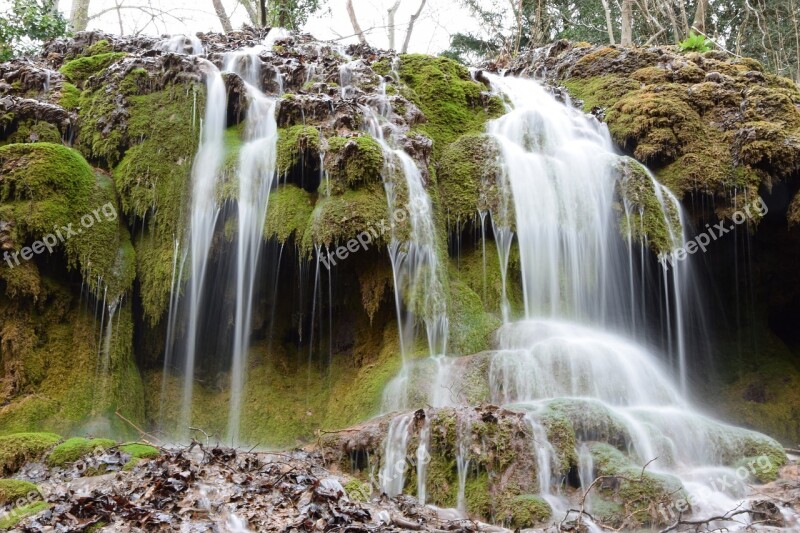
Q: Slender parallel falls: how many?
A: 2